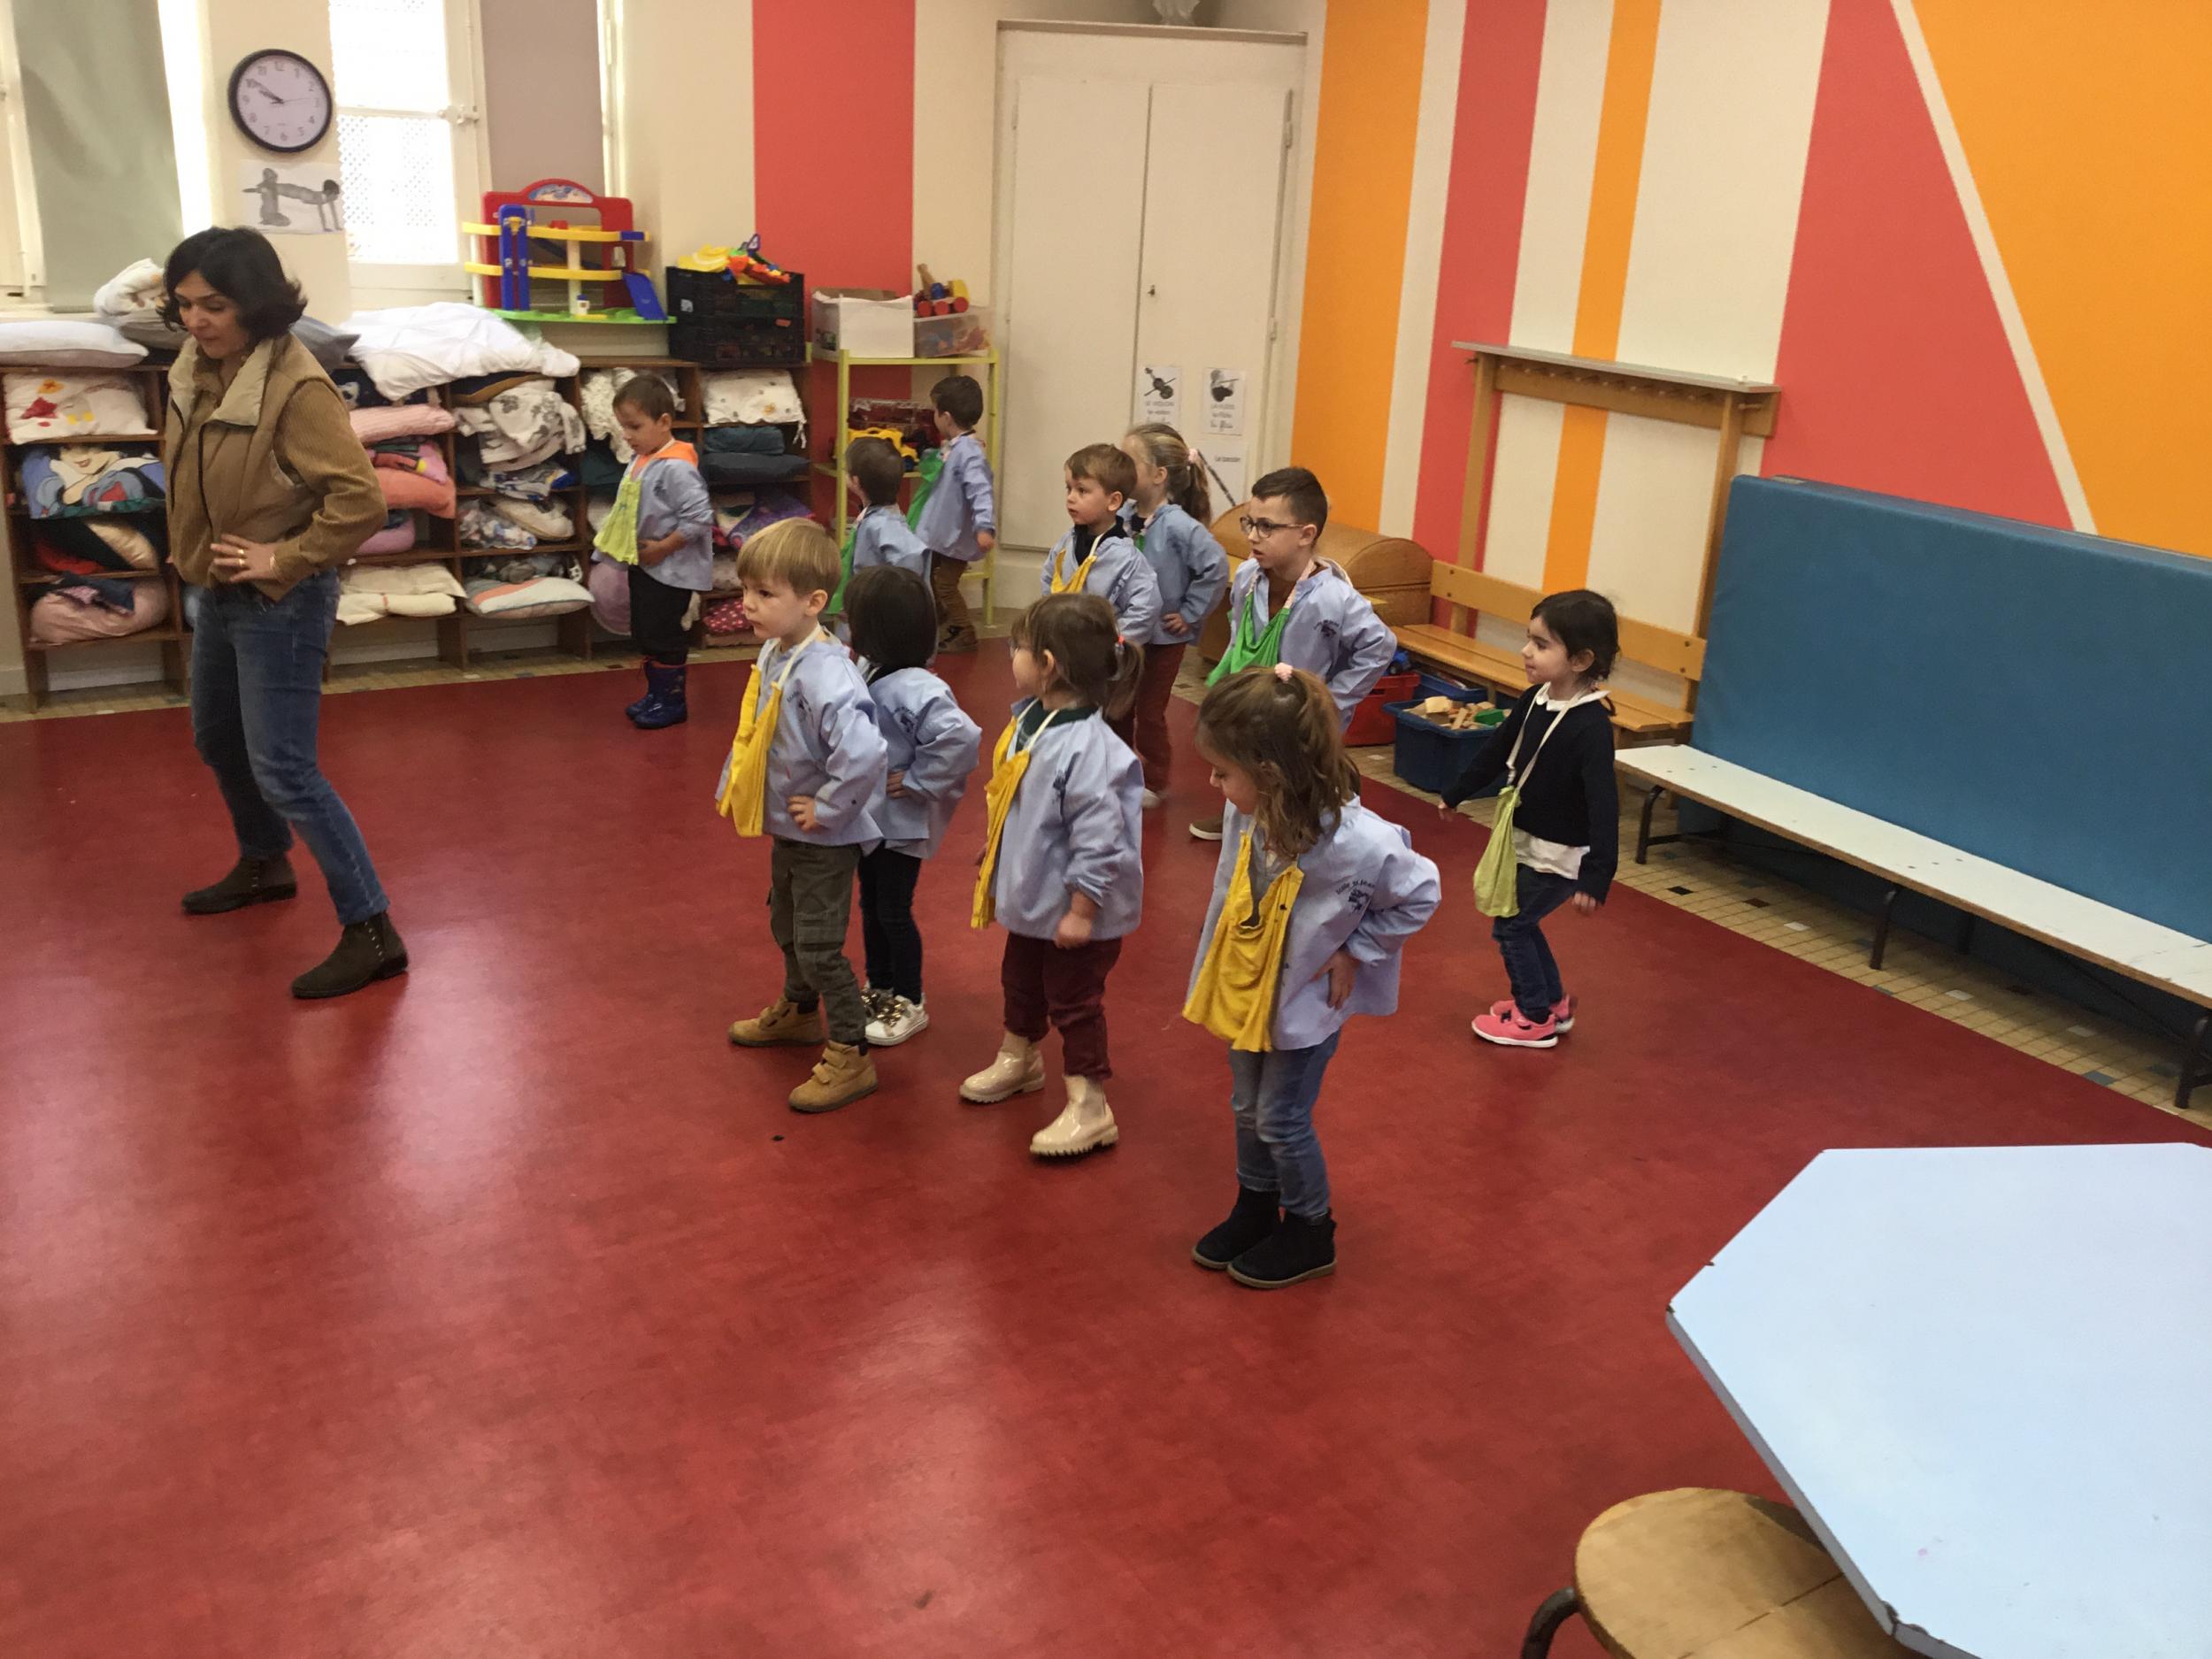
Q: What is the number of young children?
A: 11